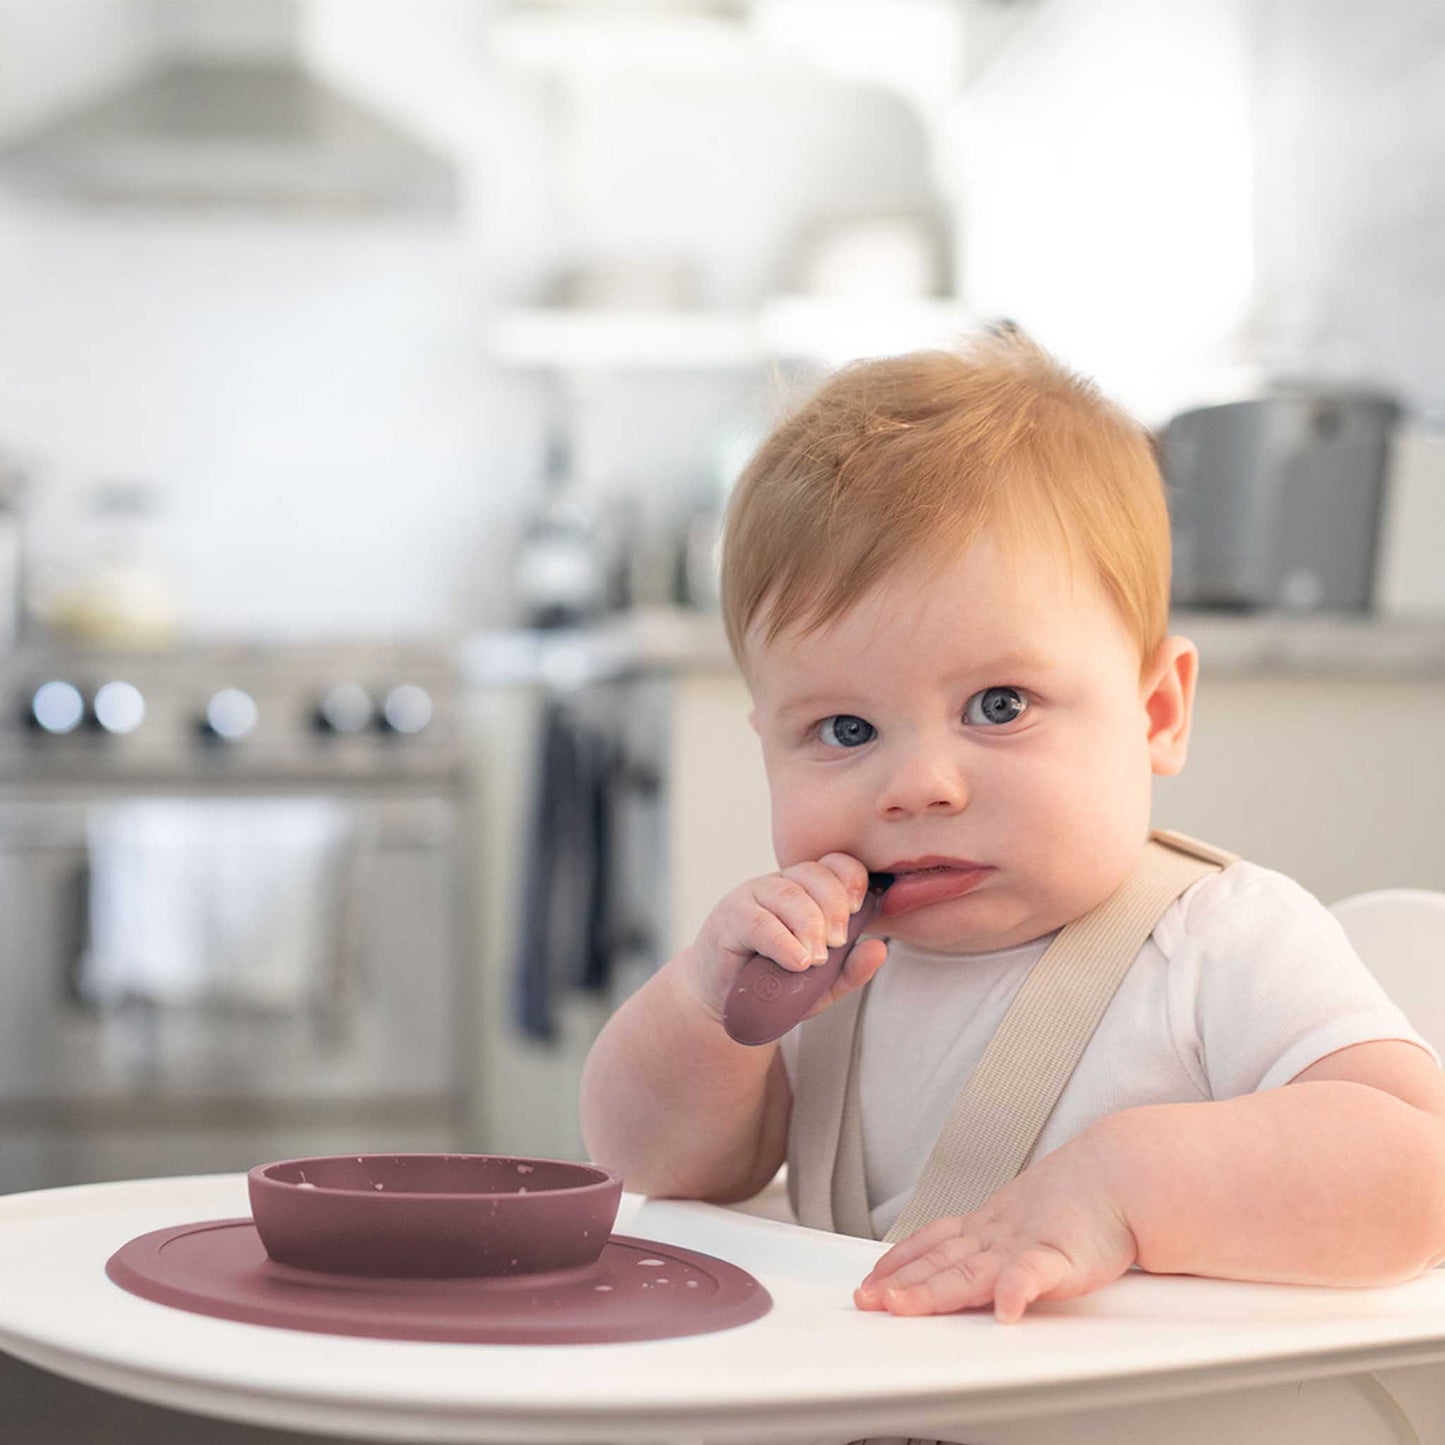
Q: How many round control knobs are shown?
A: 5